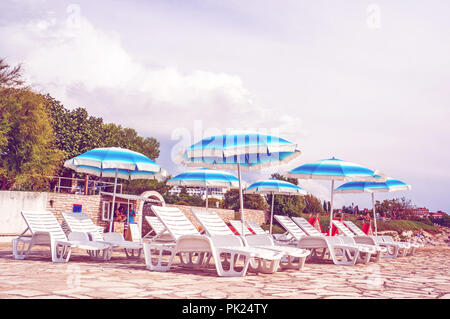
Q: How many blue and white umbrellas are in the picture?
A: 6